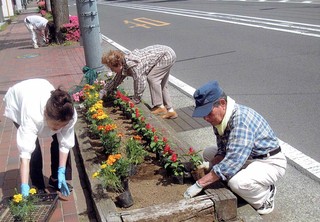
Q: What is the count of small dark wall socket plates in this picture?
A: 0